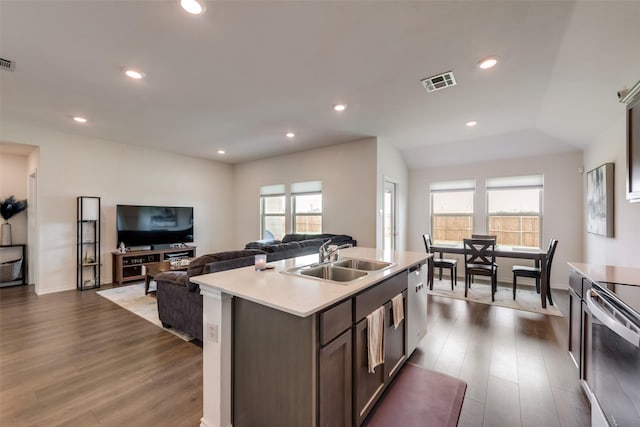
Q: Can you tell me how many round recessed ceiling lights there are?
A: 8